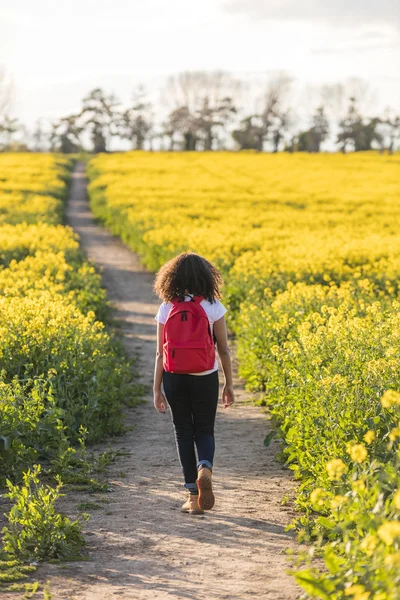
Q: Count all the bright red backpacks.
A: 1